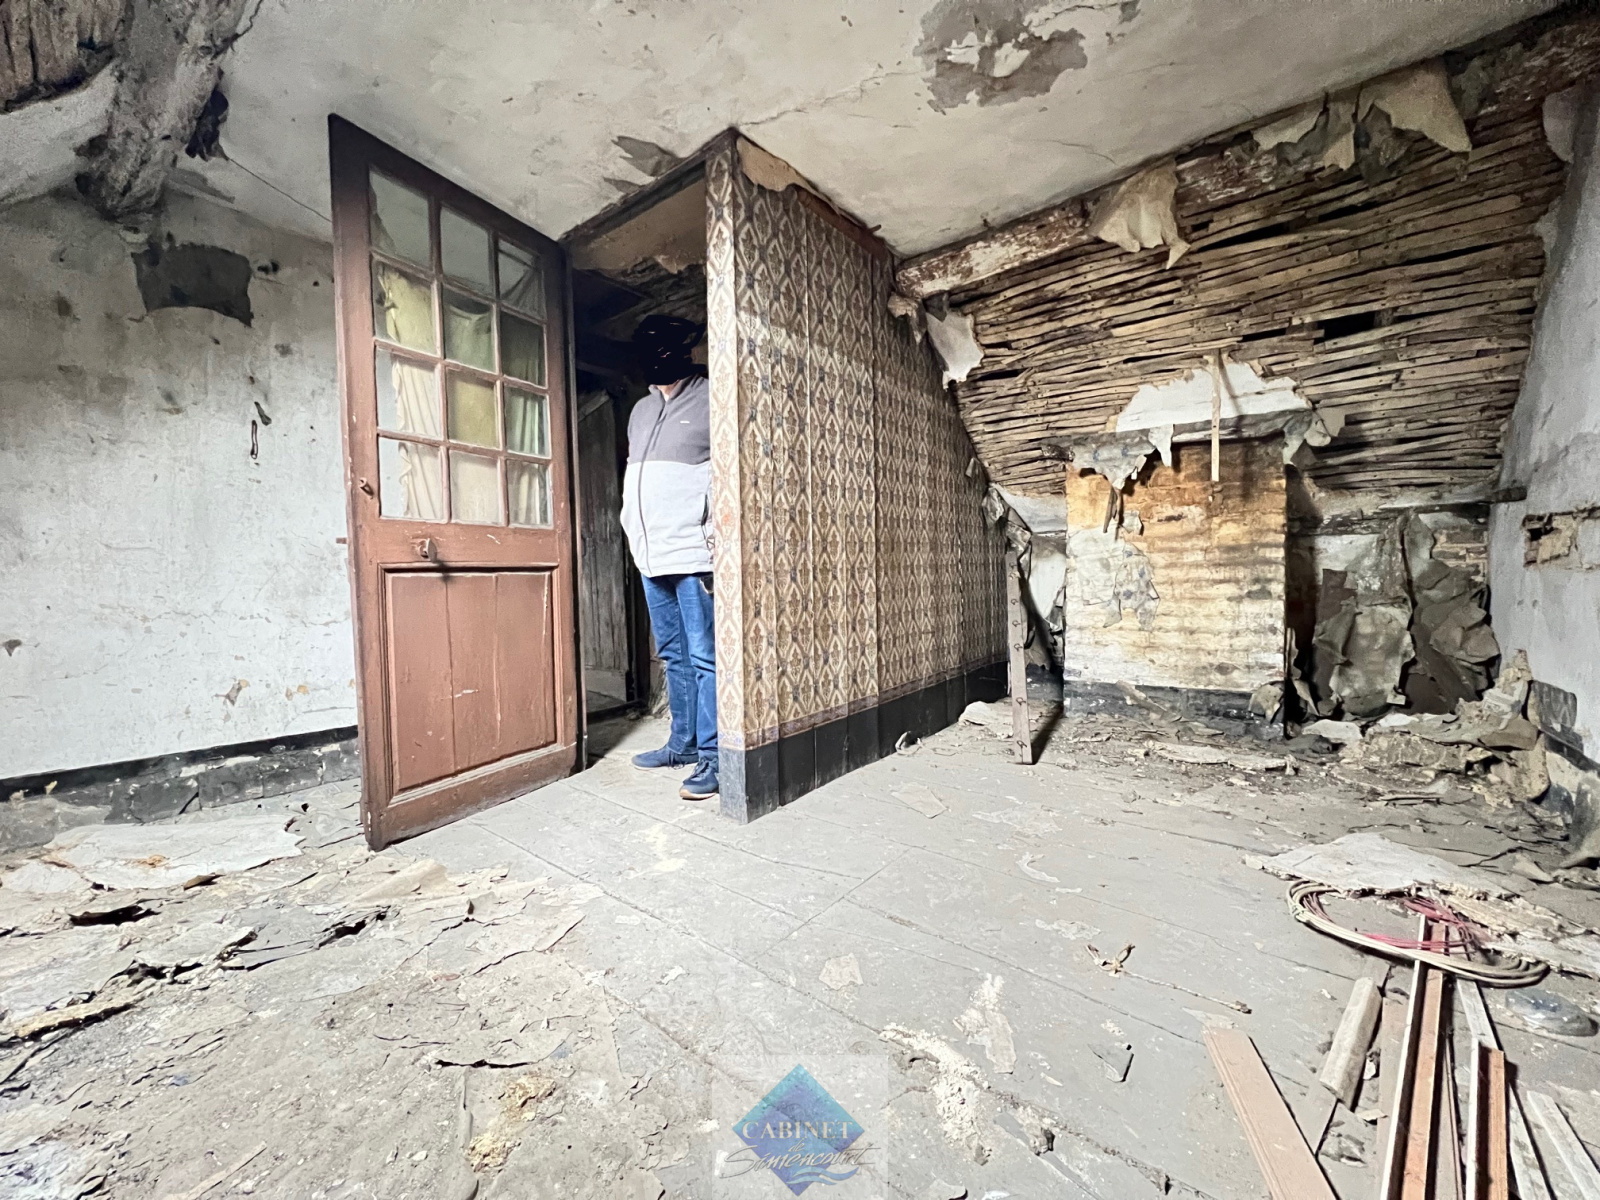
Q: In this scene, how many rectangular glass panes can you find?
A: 12